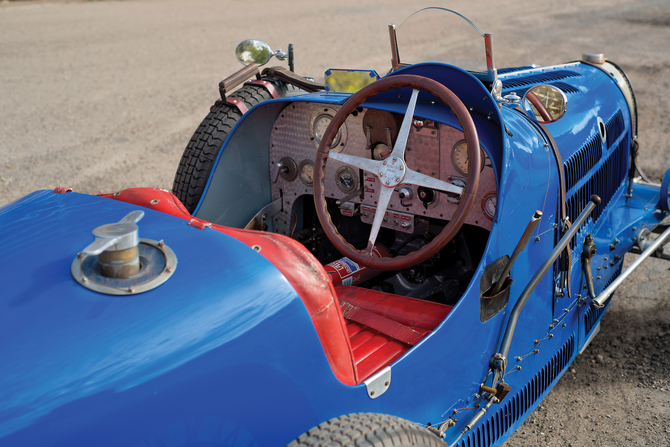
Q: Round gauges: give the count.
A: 5